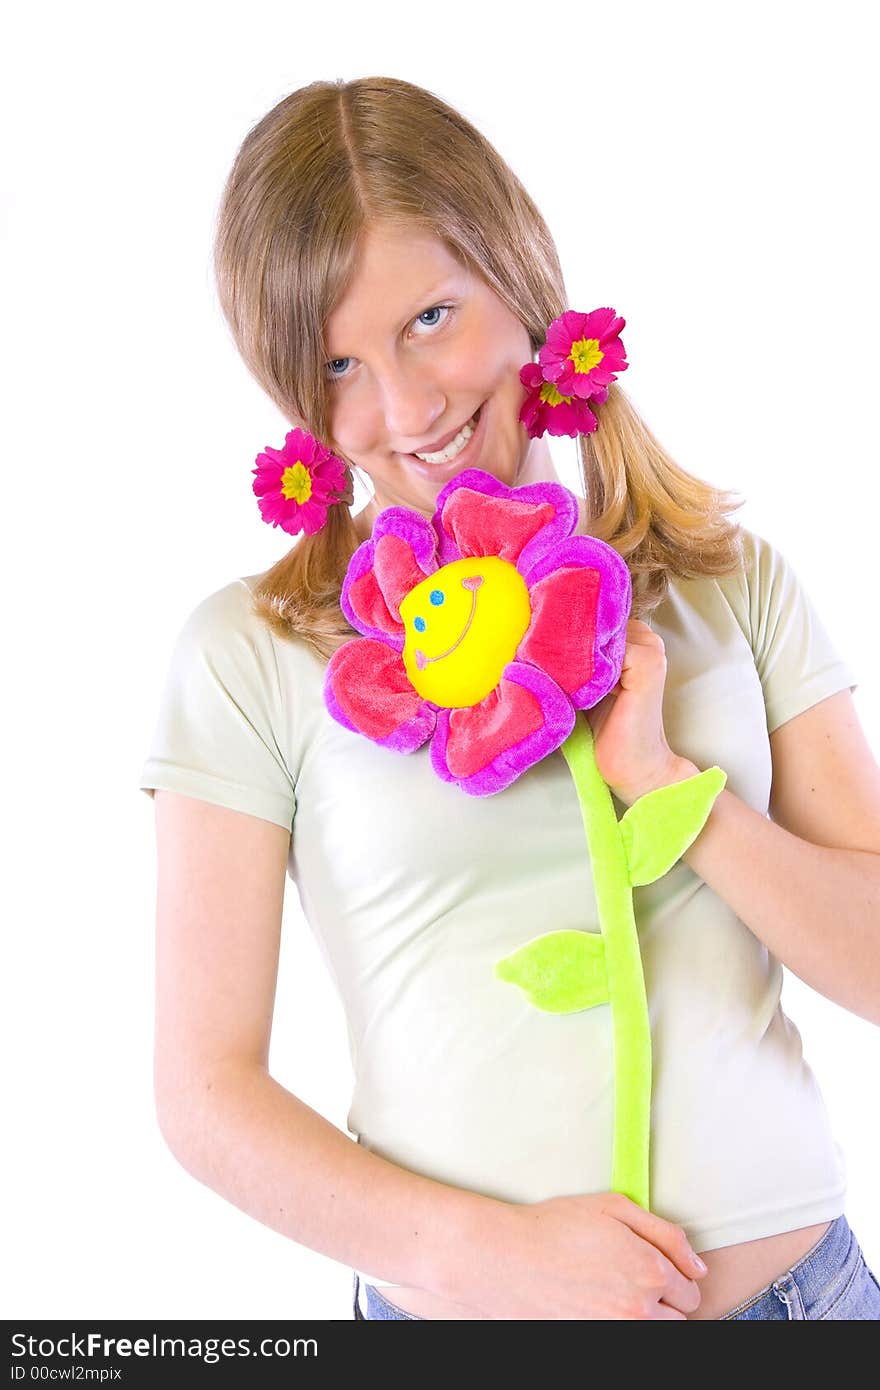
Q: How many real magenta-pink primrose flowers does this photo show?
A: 3